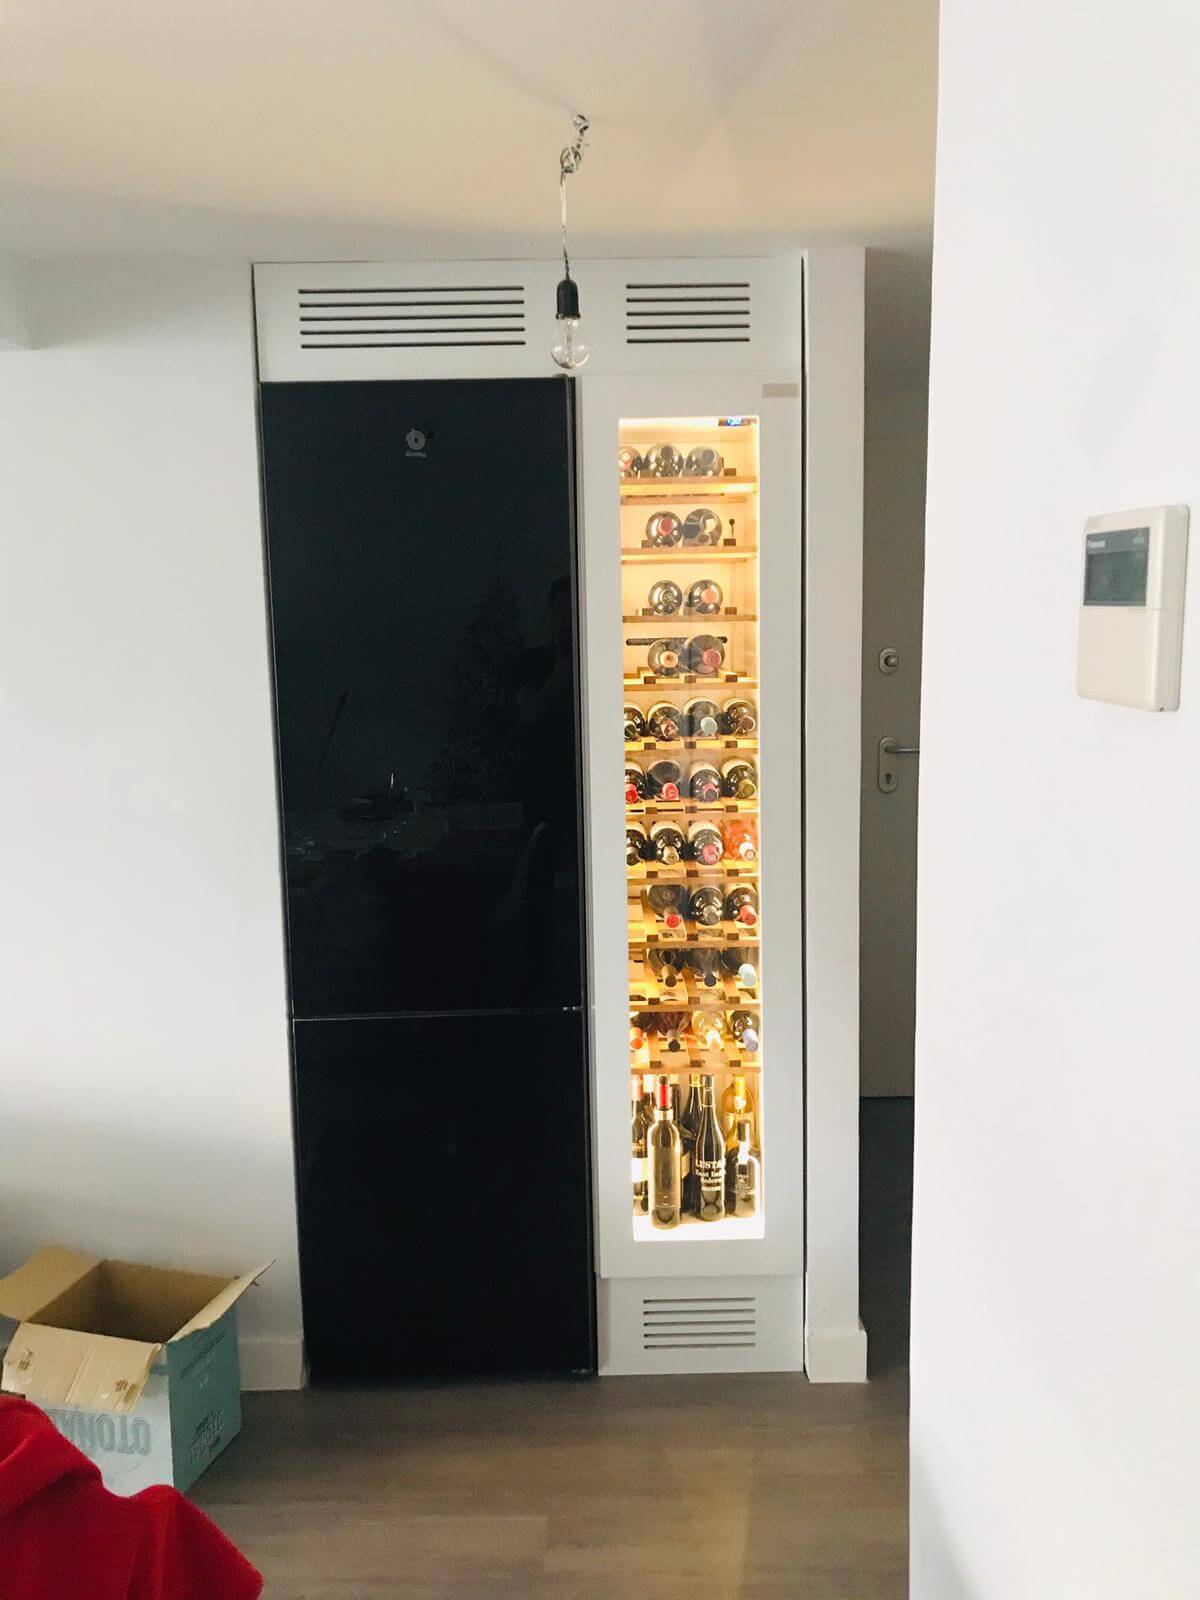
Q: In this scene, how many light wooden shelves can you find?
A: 10